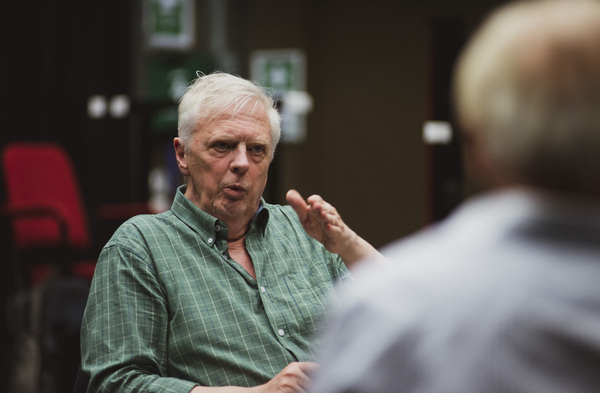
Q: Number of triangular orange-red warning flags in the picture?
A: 0